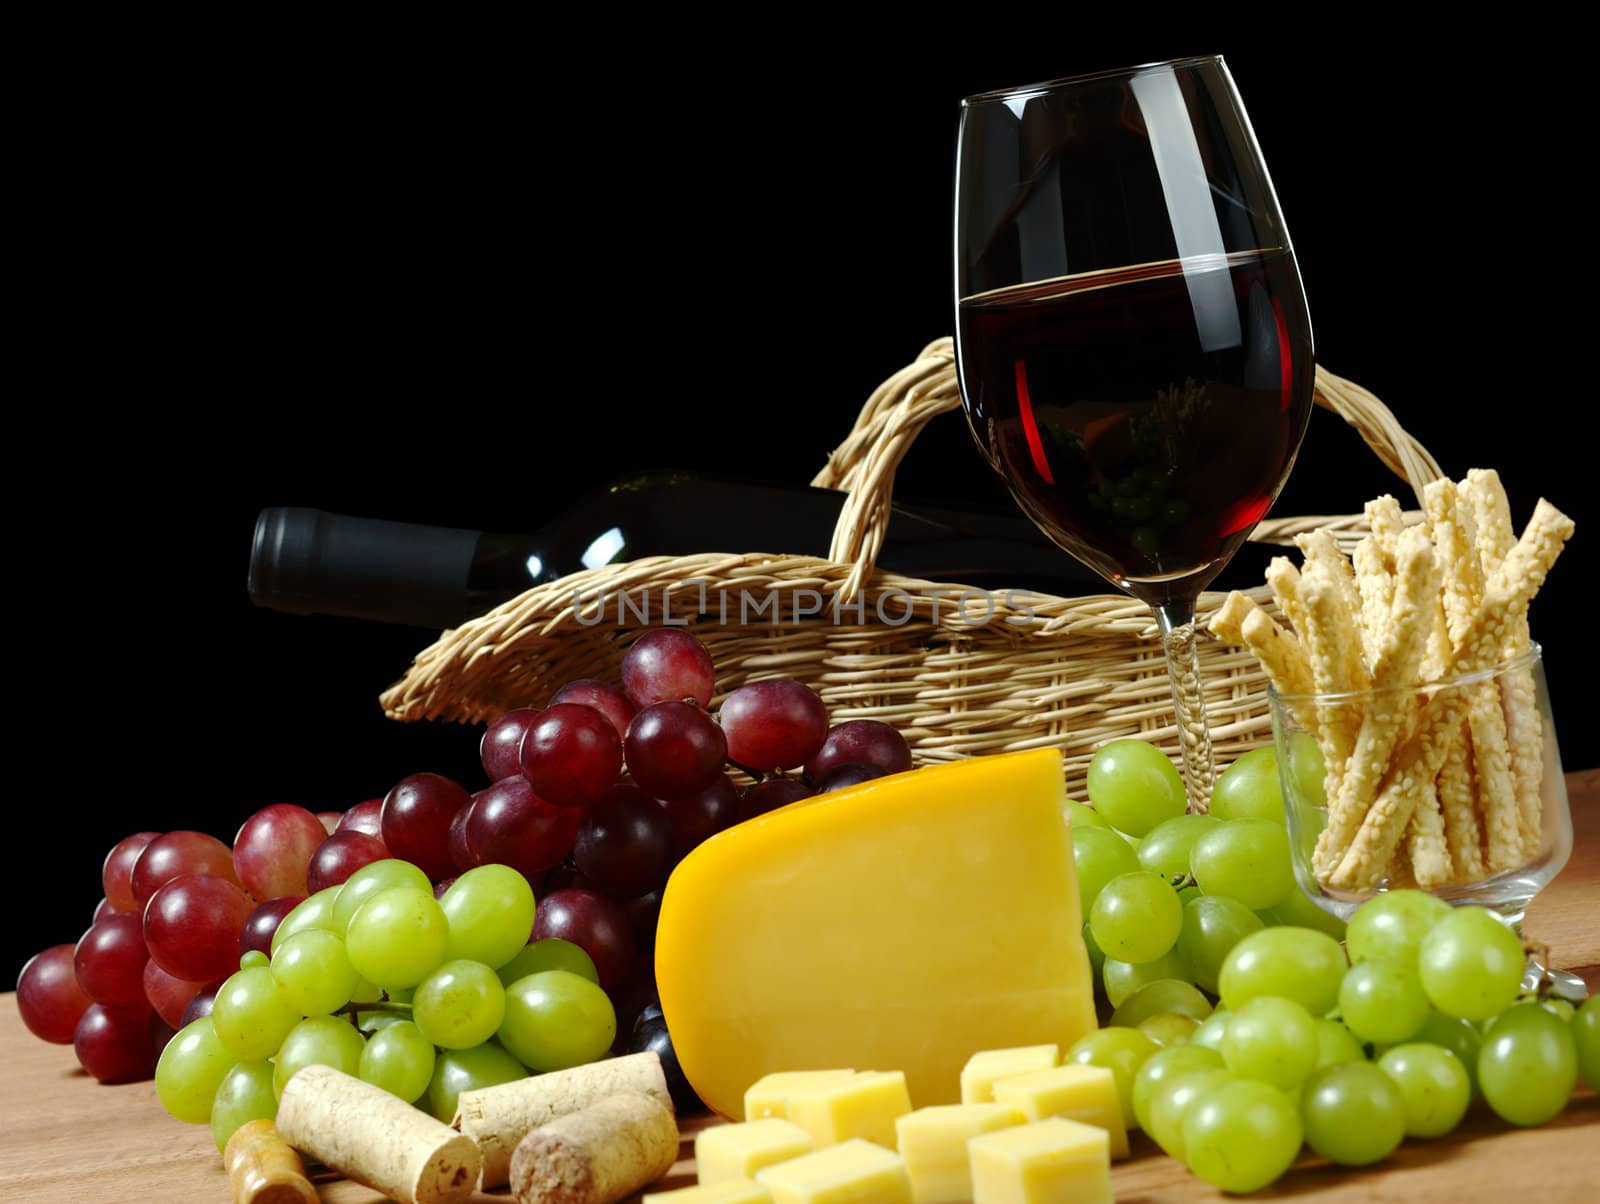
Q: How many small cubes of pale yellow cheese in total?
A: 9